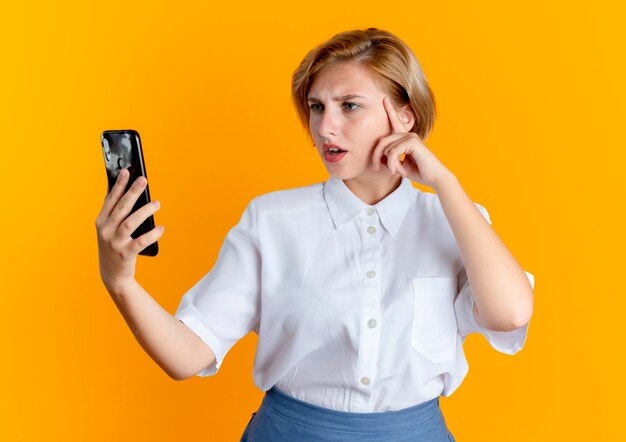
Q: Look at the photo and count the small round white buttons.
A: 5